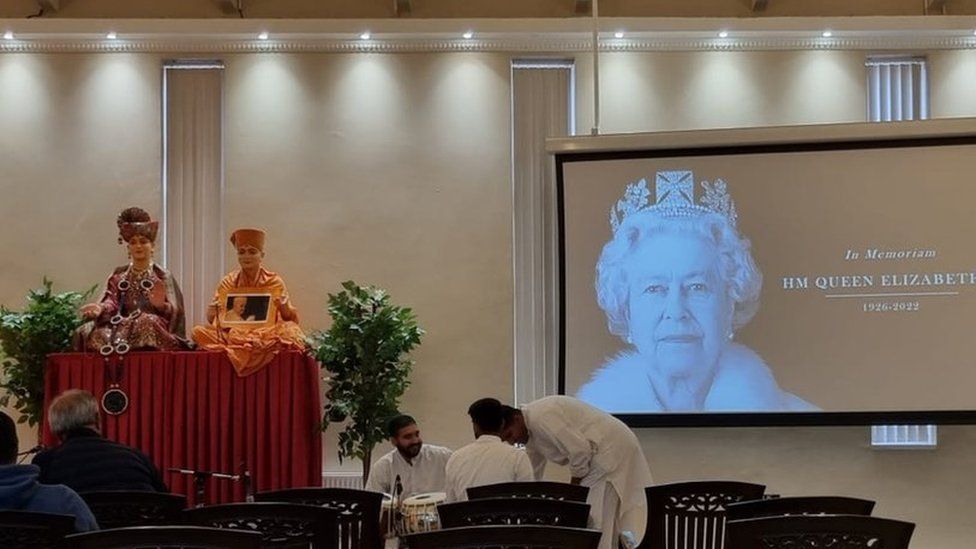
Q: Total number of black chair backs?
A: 11